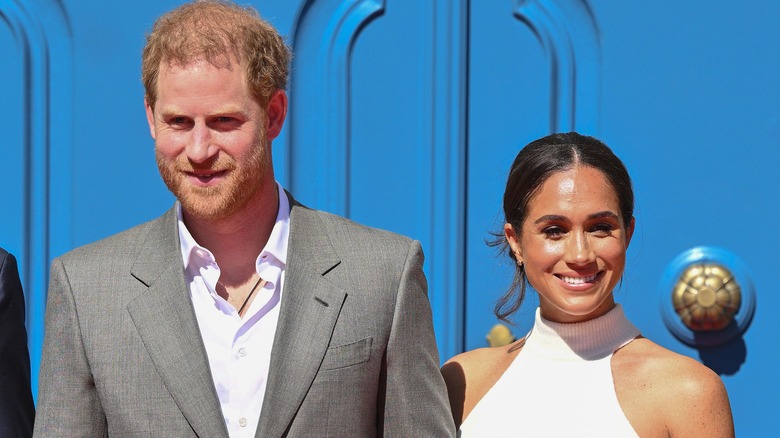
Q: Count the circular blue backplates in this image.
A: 1